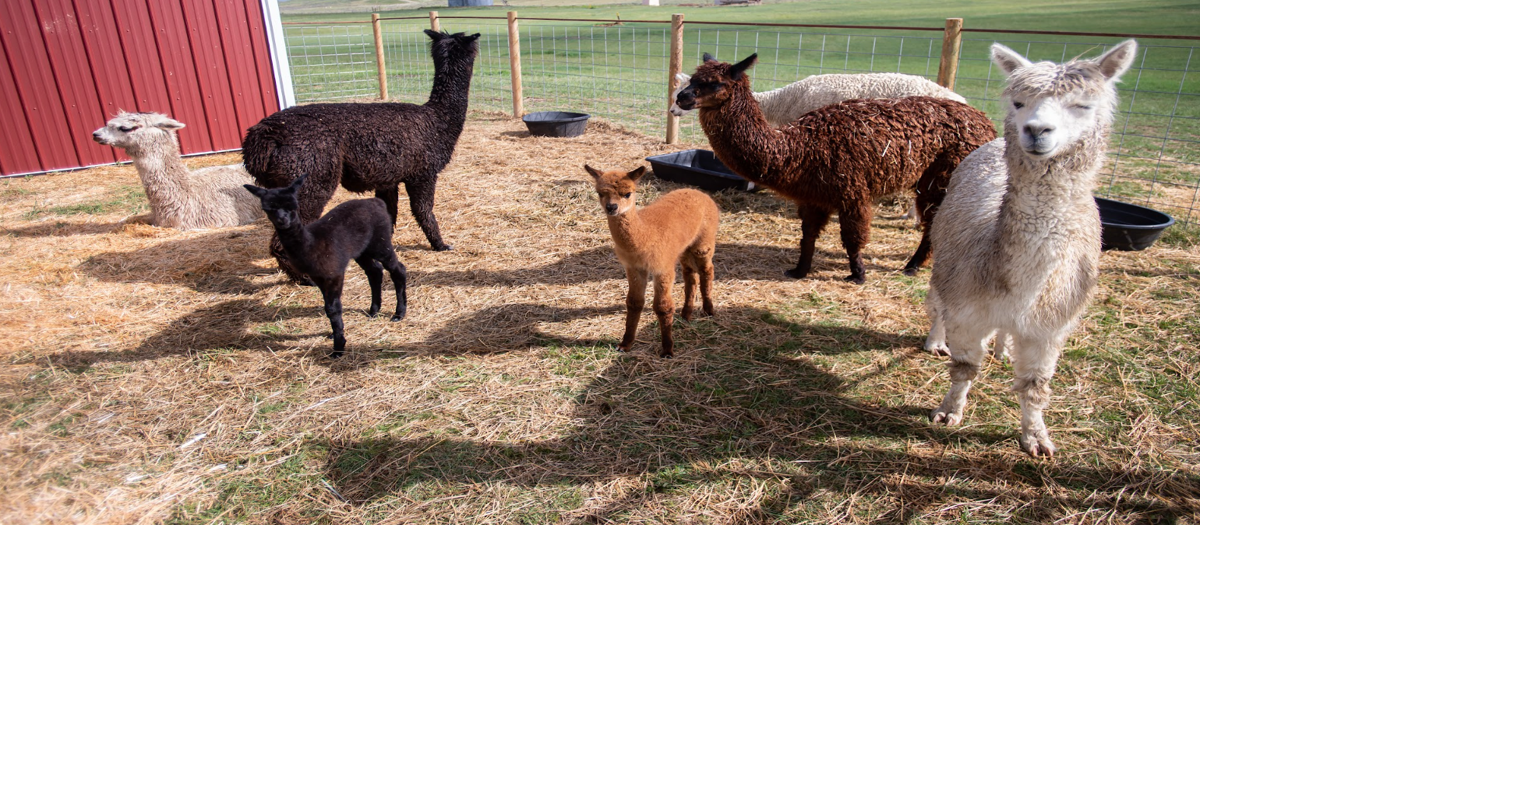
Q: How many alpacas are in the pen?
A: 7